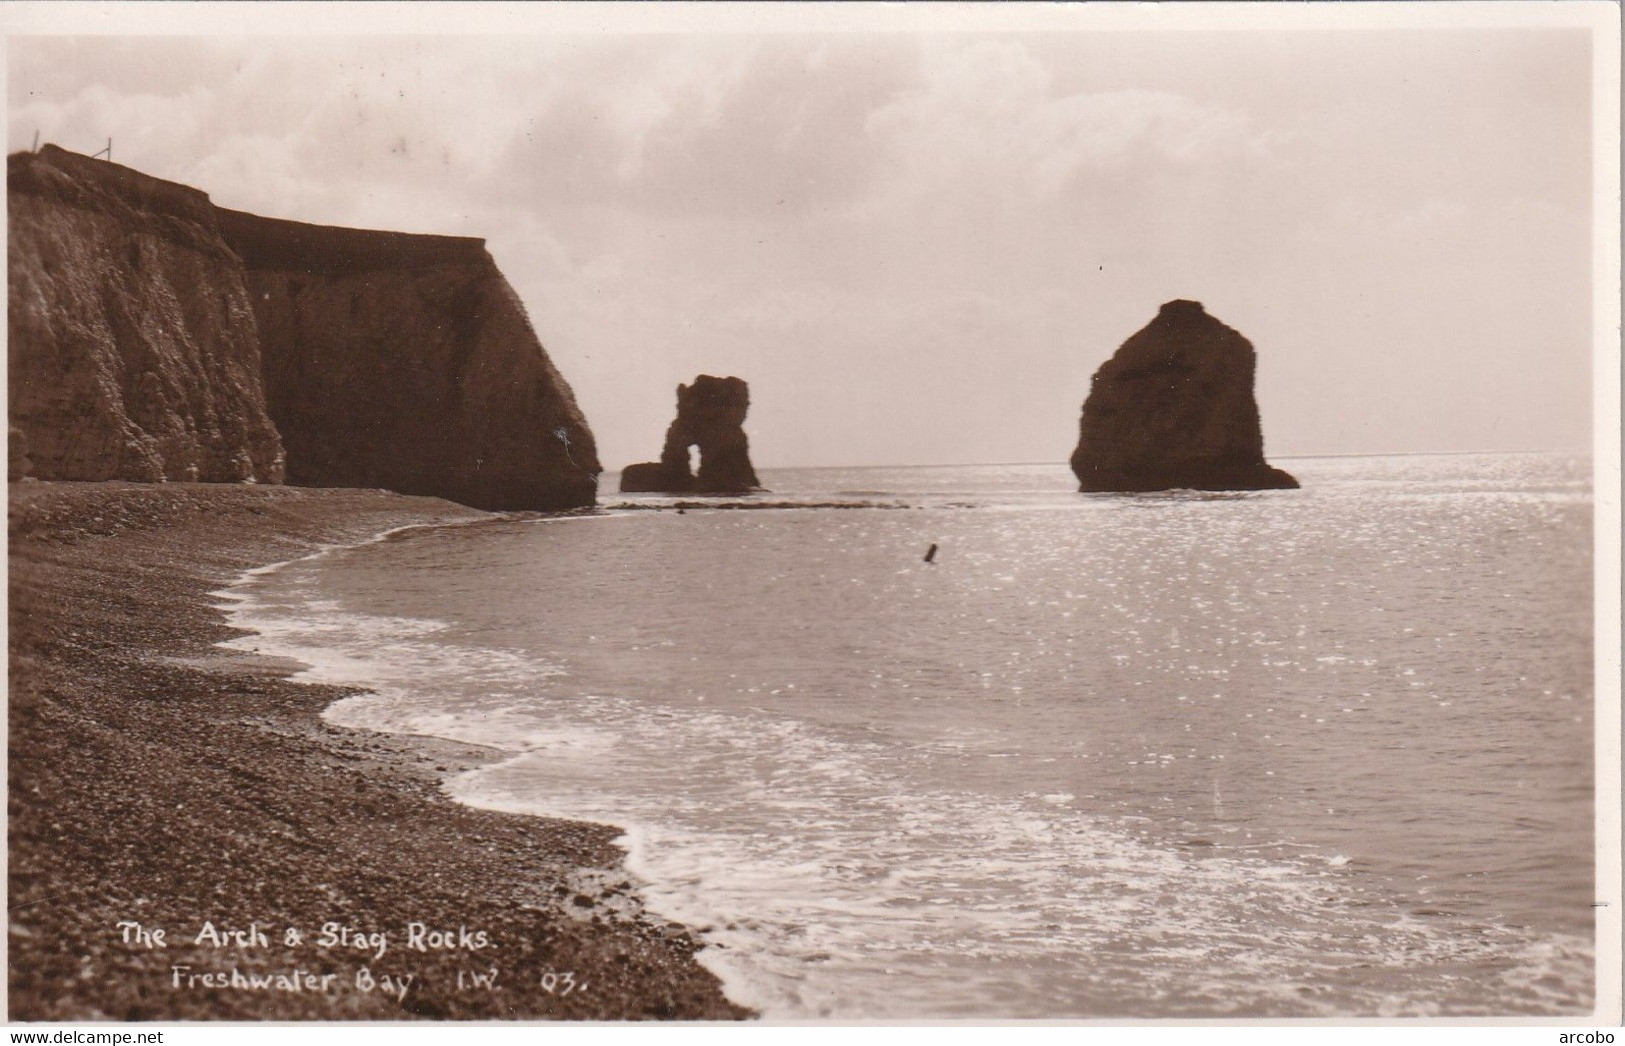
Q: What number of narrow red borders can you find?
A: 0